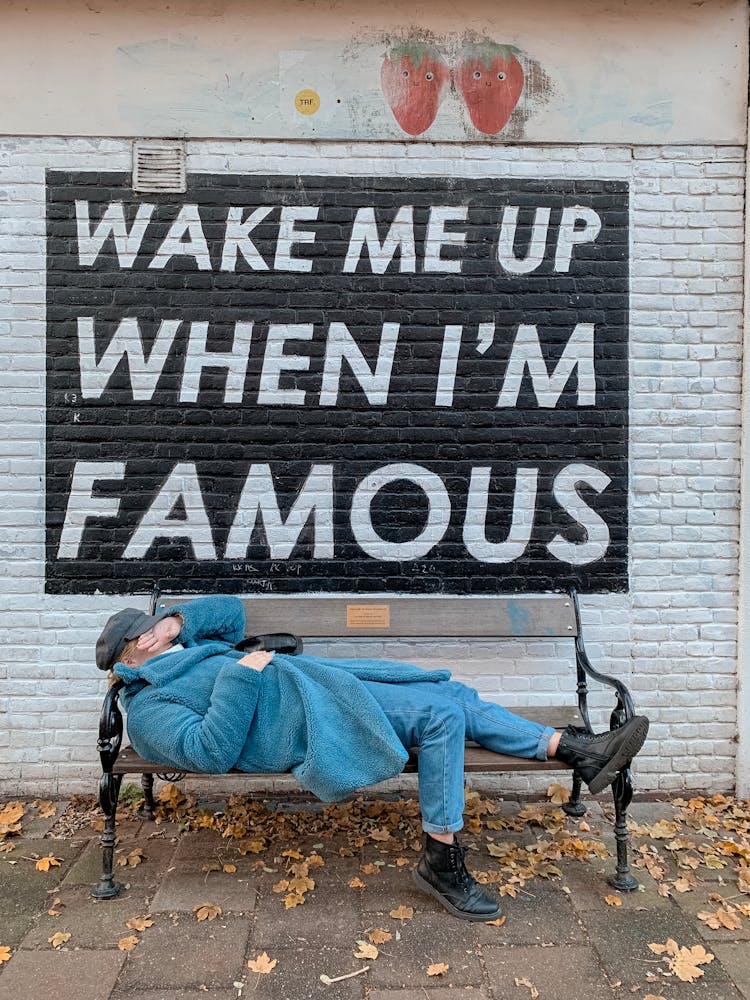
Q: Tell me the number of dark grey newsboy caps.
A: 1